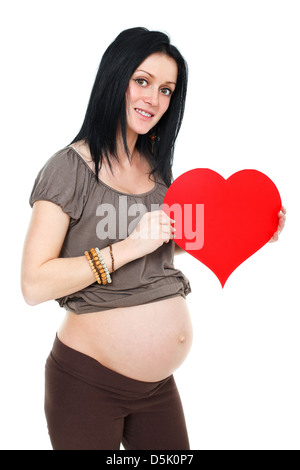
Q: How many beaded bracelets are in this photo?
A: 4